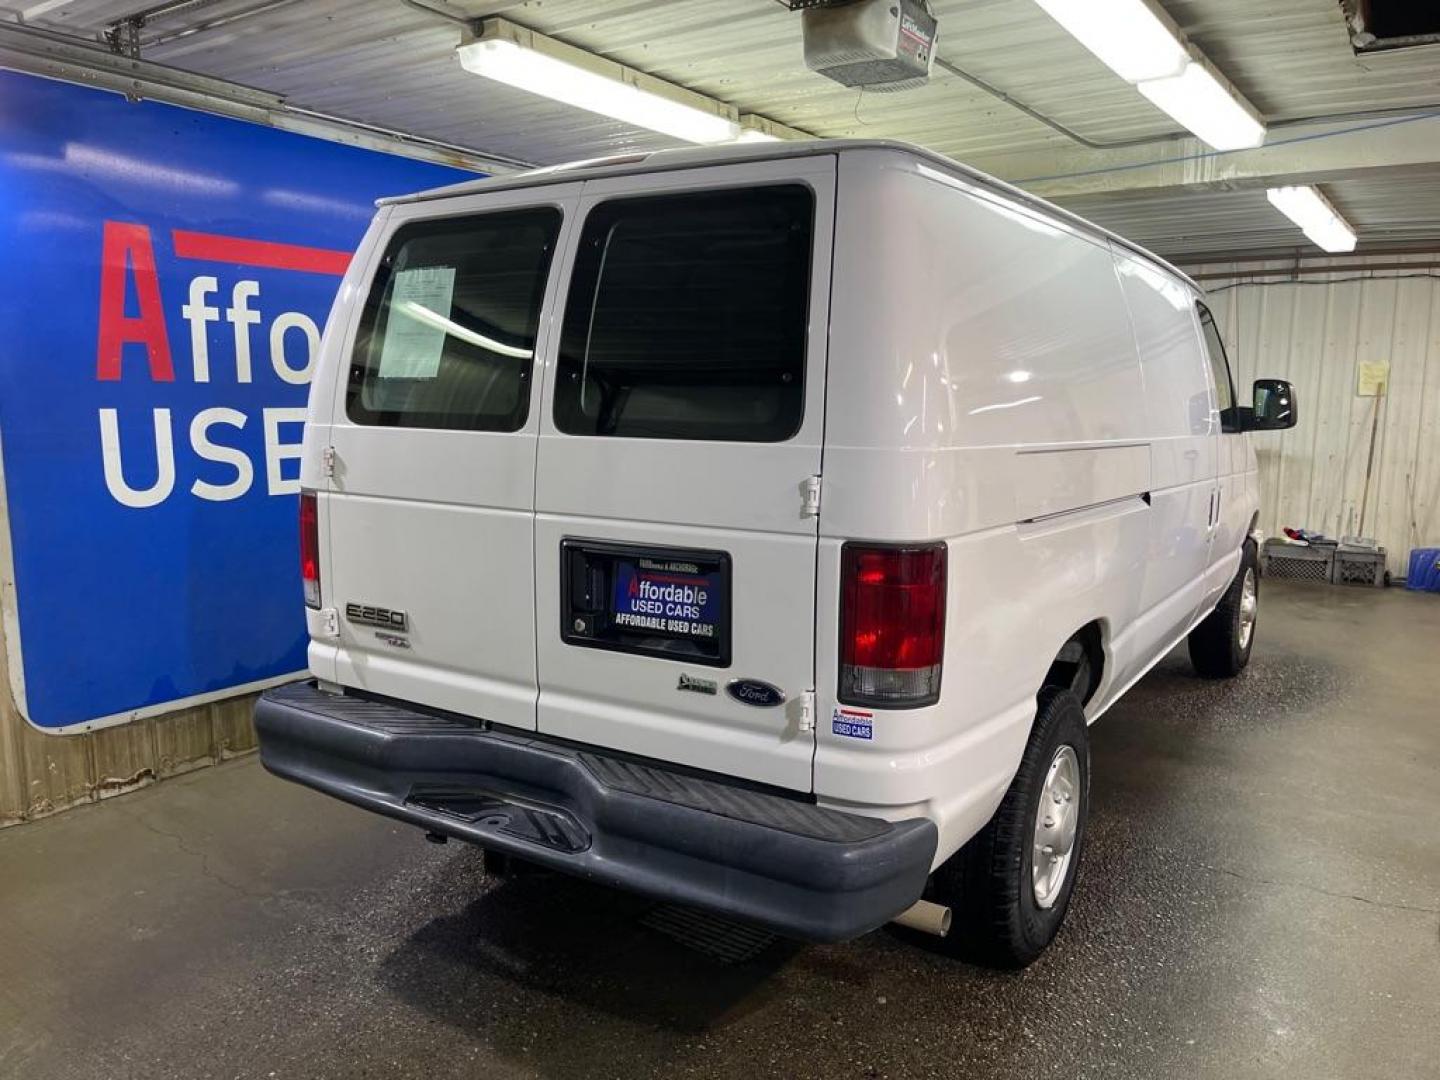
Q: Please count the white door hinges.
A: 4